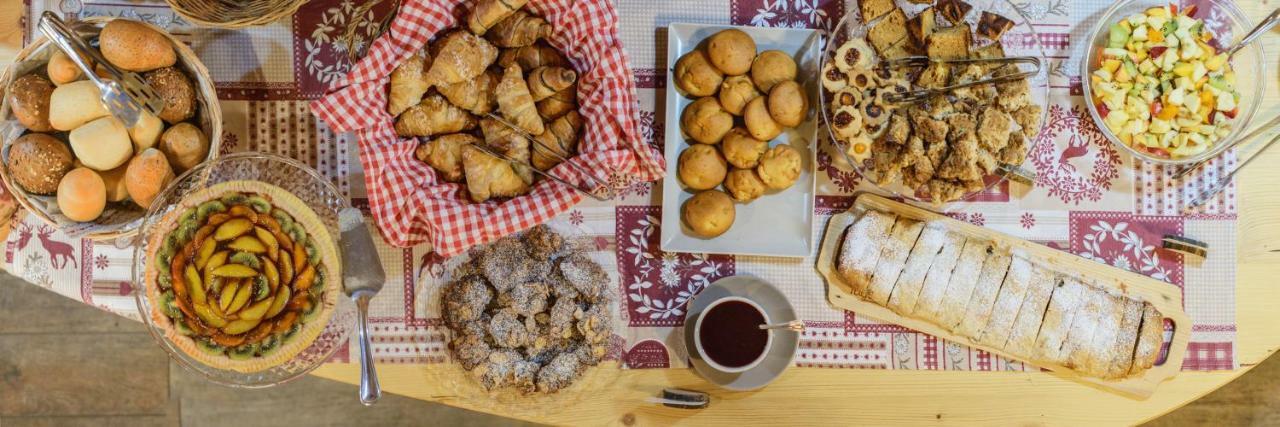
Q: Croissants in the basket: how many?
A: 14